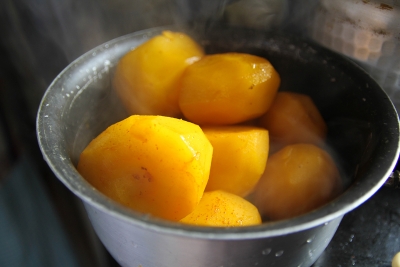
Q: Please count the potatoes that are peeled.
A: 7